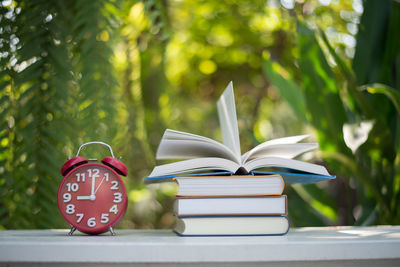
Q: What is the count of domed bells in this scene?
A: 2